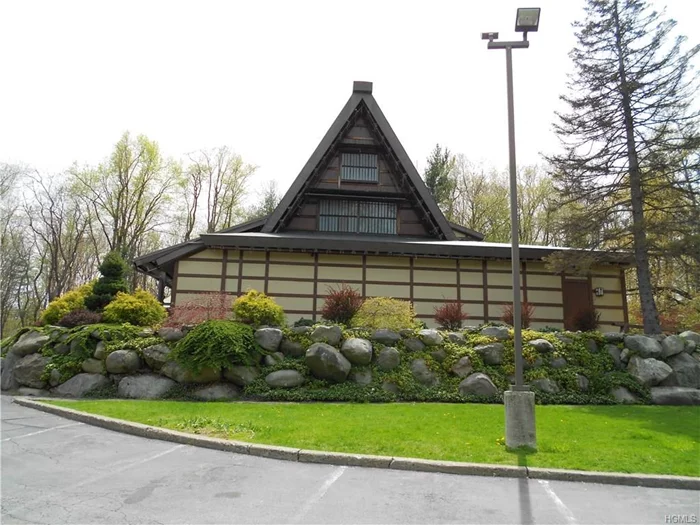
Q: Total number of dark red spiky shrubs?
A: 4